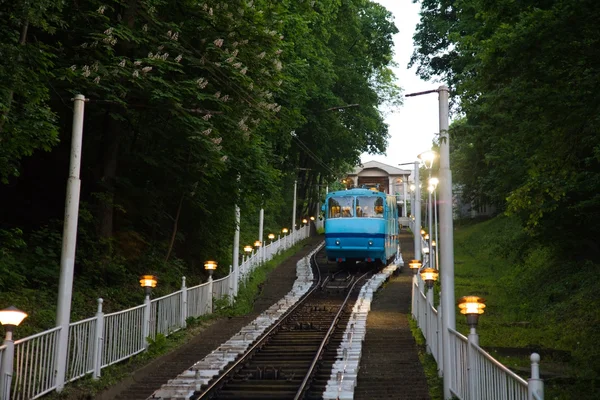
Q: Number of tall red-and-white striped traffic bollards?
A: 0